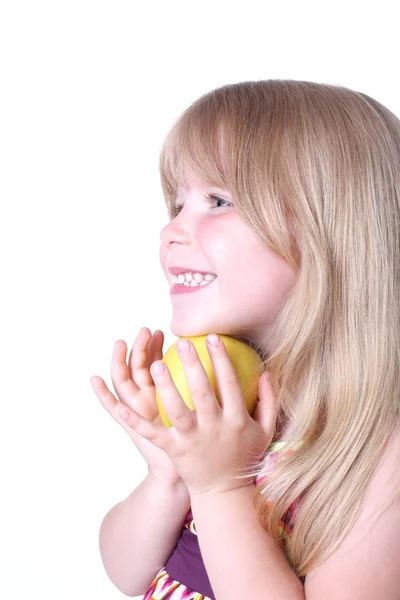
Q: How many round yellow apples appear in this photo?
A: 1